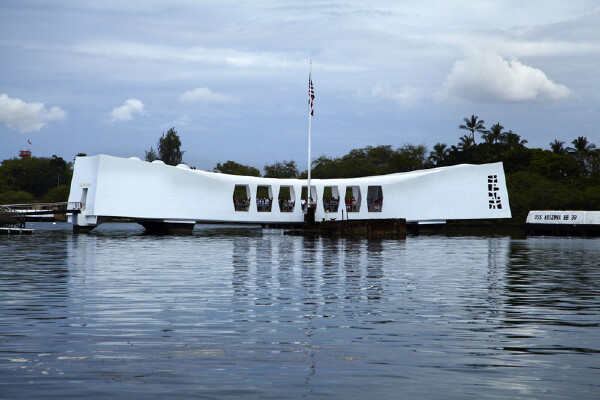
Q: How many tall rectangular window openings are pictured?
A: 7